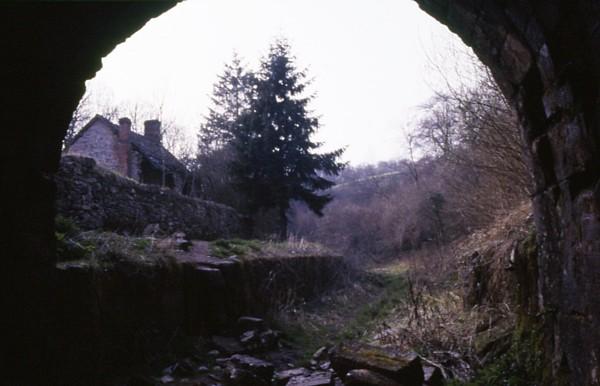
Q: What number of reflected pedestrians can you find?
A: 0